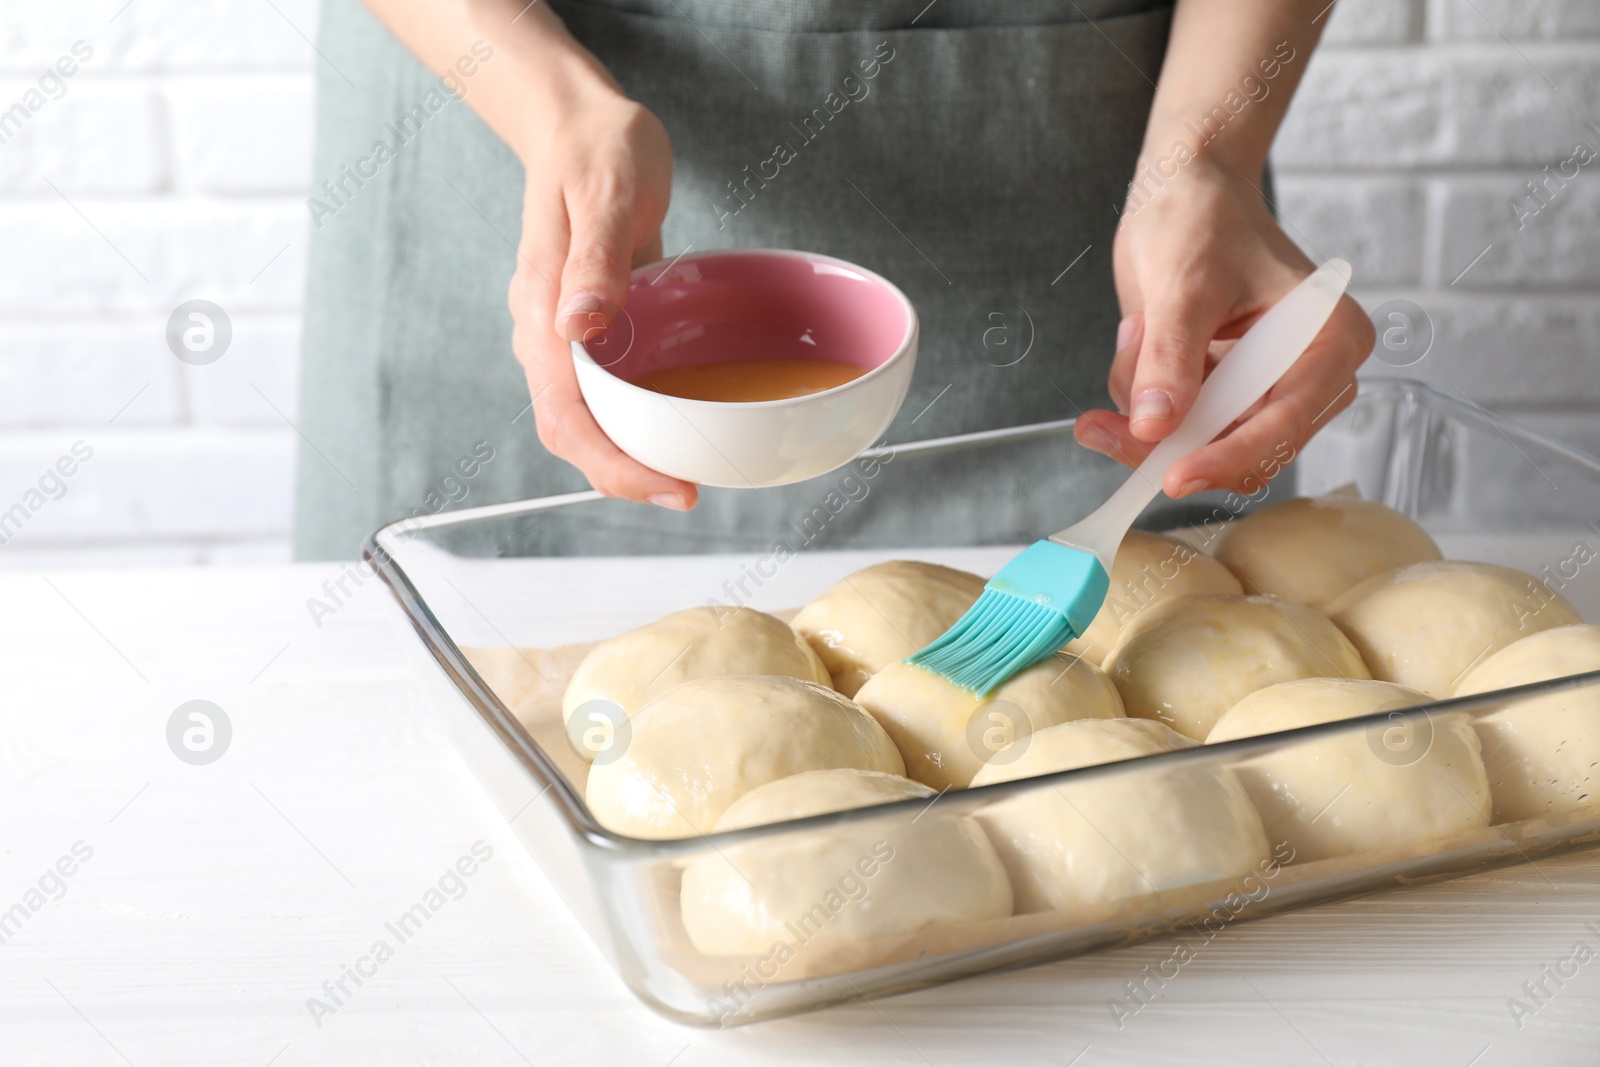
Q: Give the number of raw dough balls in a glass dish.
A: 12